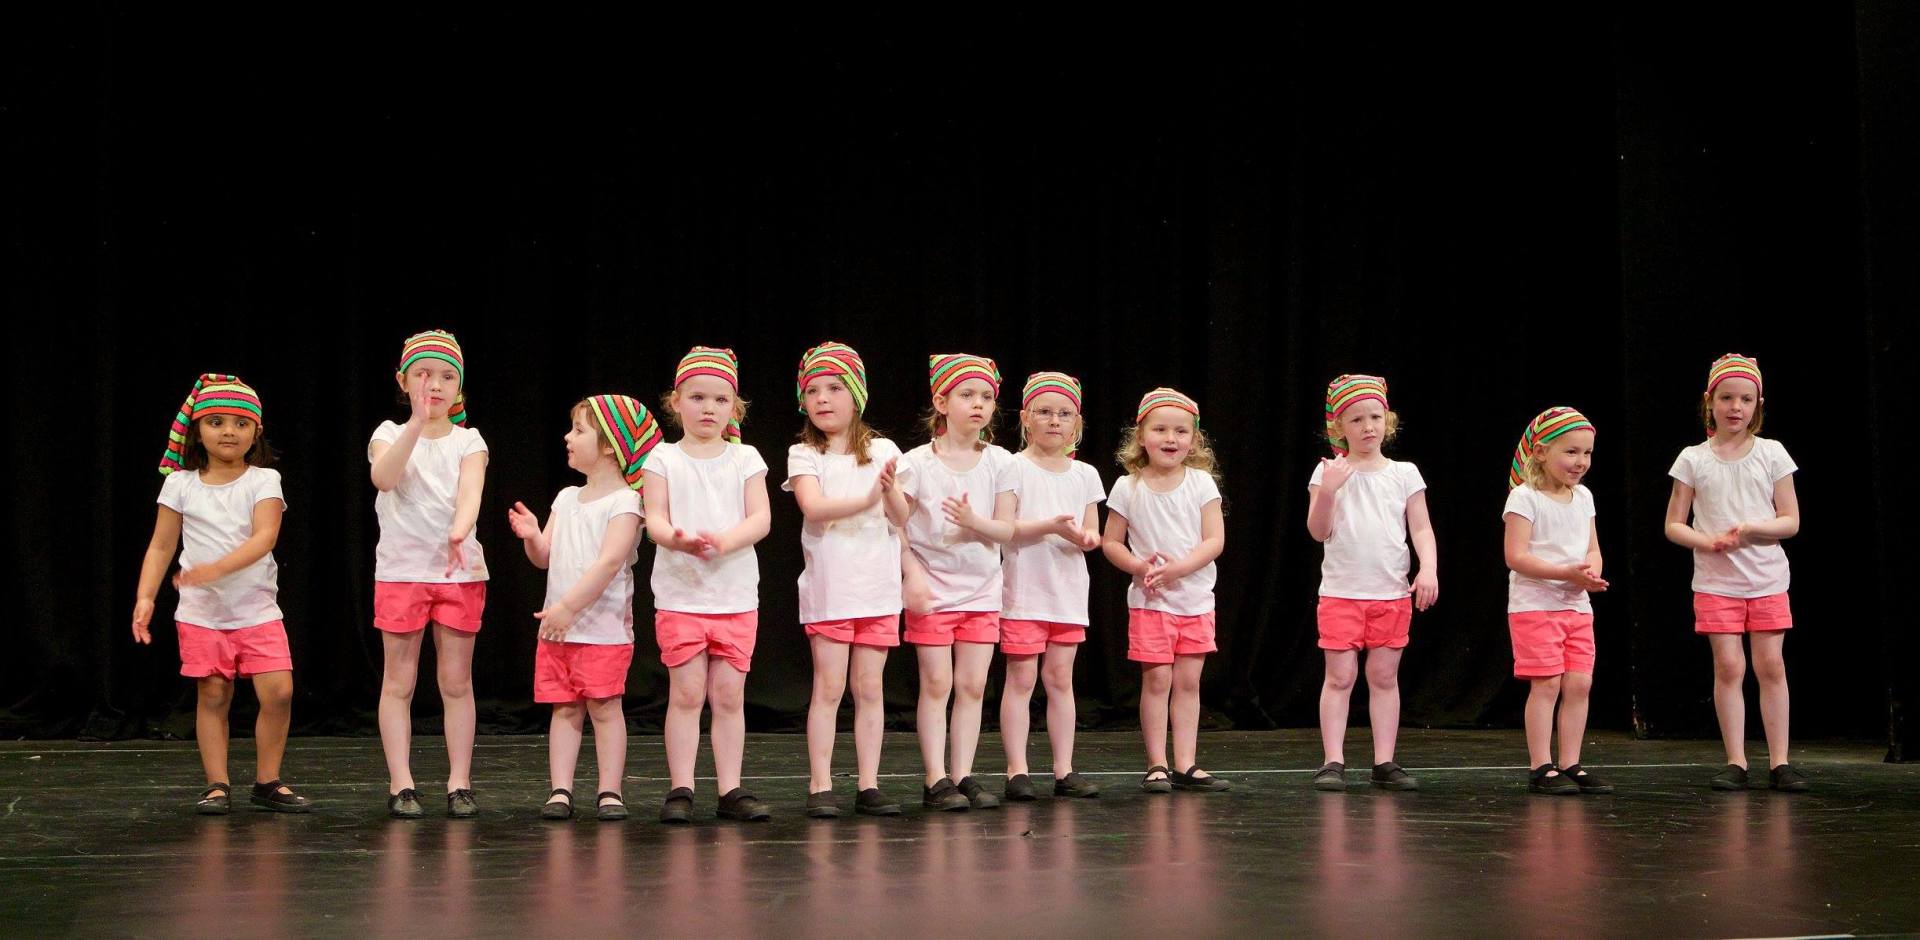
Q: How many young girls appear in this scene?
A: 11